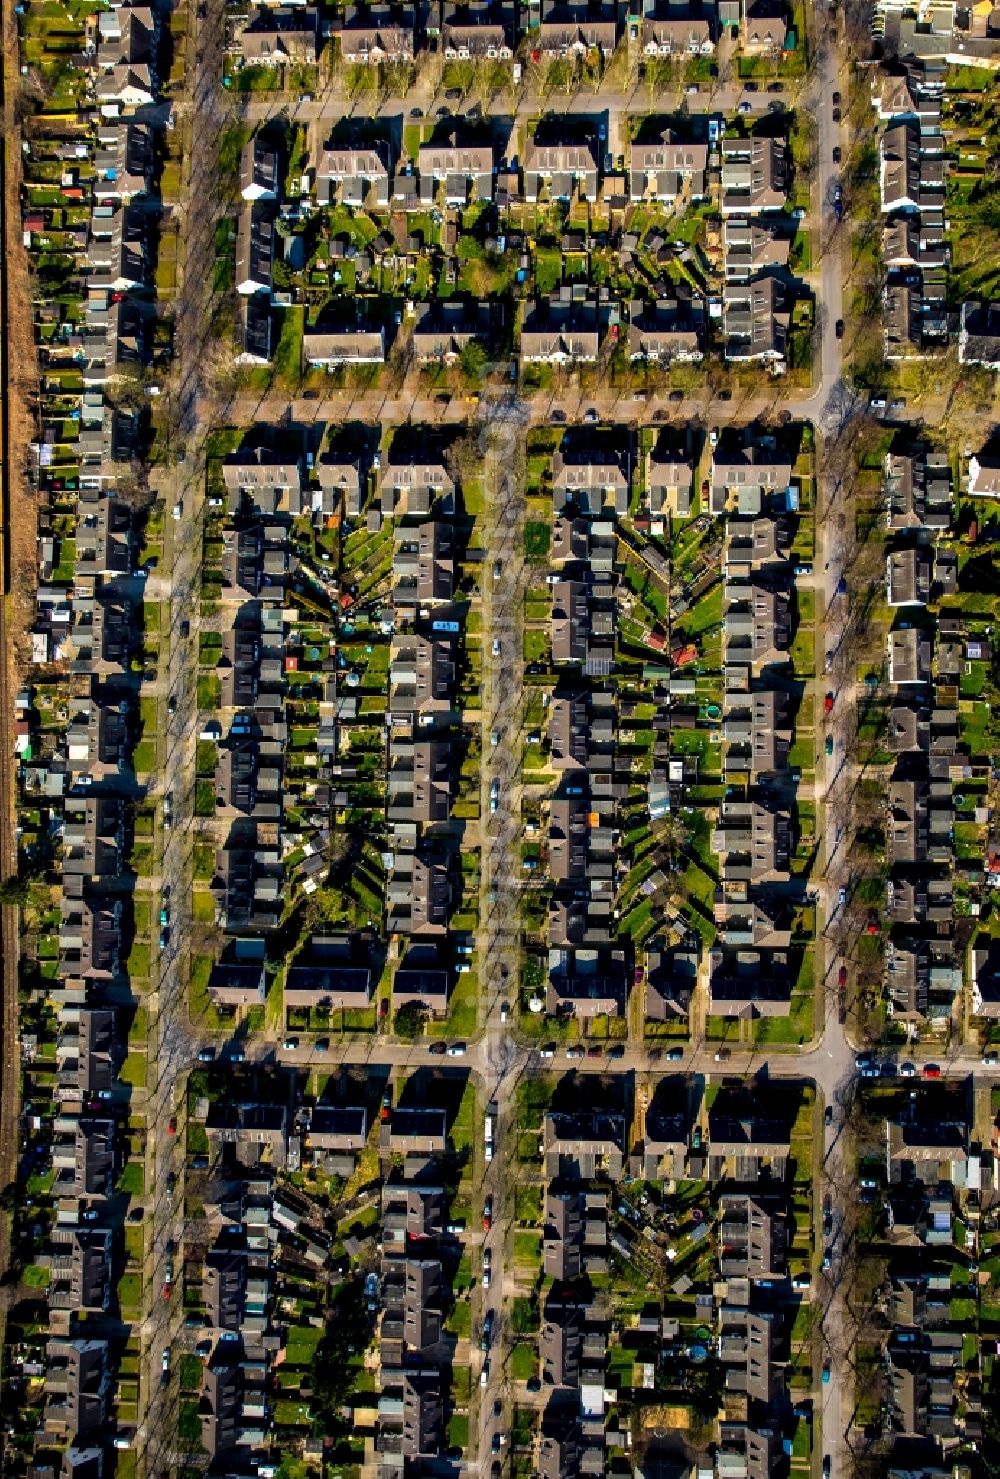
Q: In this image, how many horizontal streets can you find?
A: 3